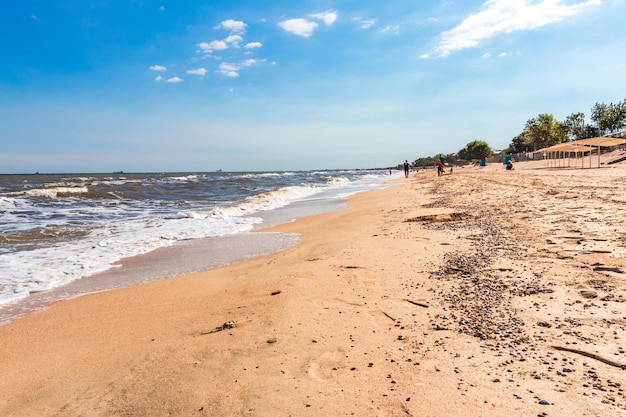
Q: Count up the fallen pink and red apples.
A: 0